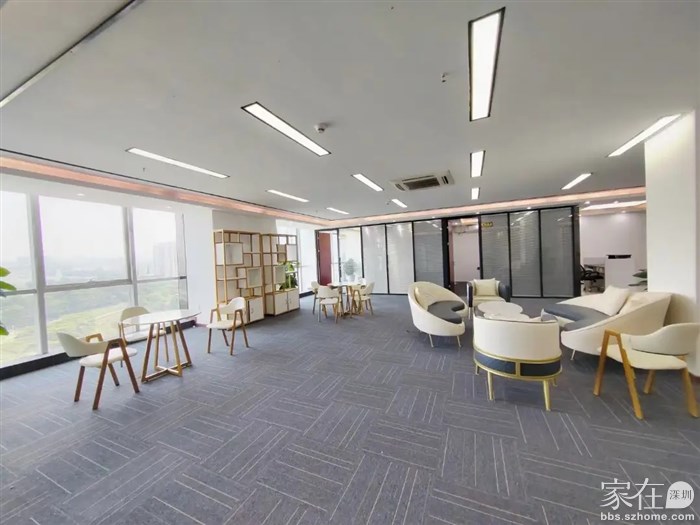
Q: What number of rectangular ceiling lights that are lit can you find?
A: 11